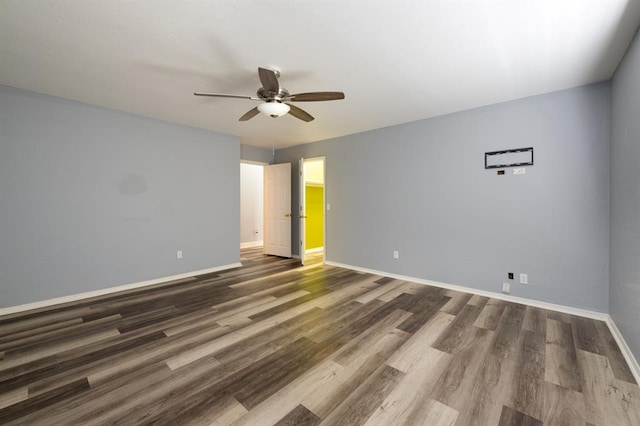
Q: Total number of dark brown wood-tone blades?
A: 5